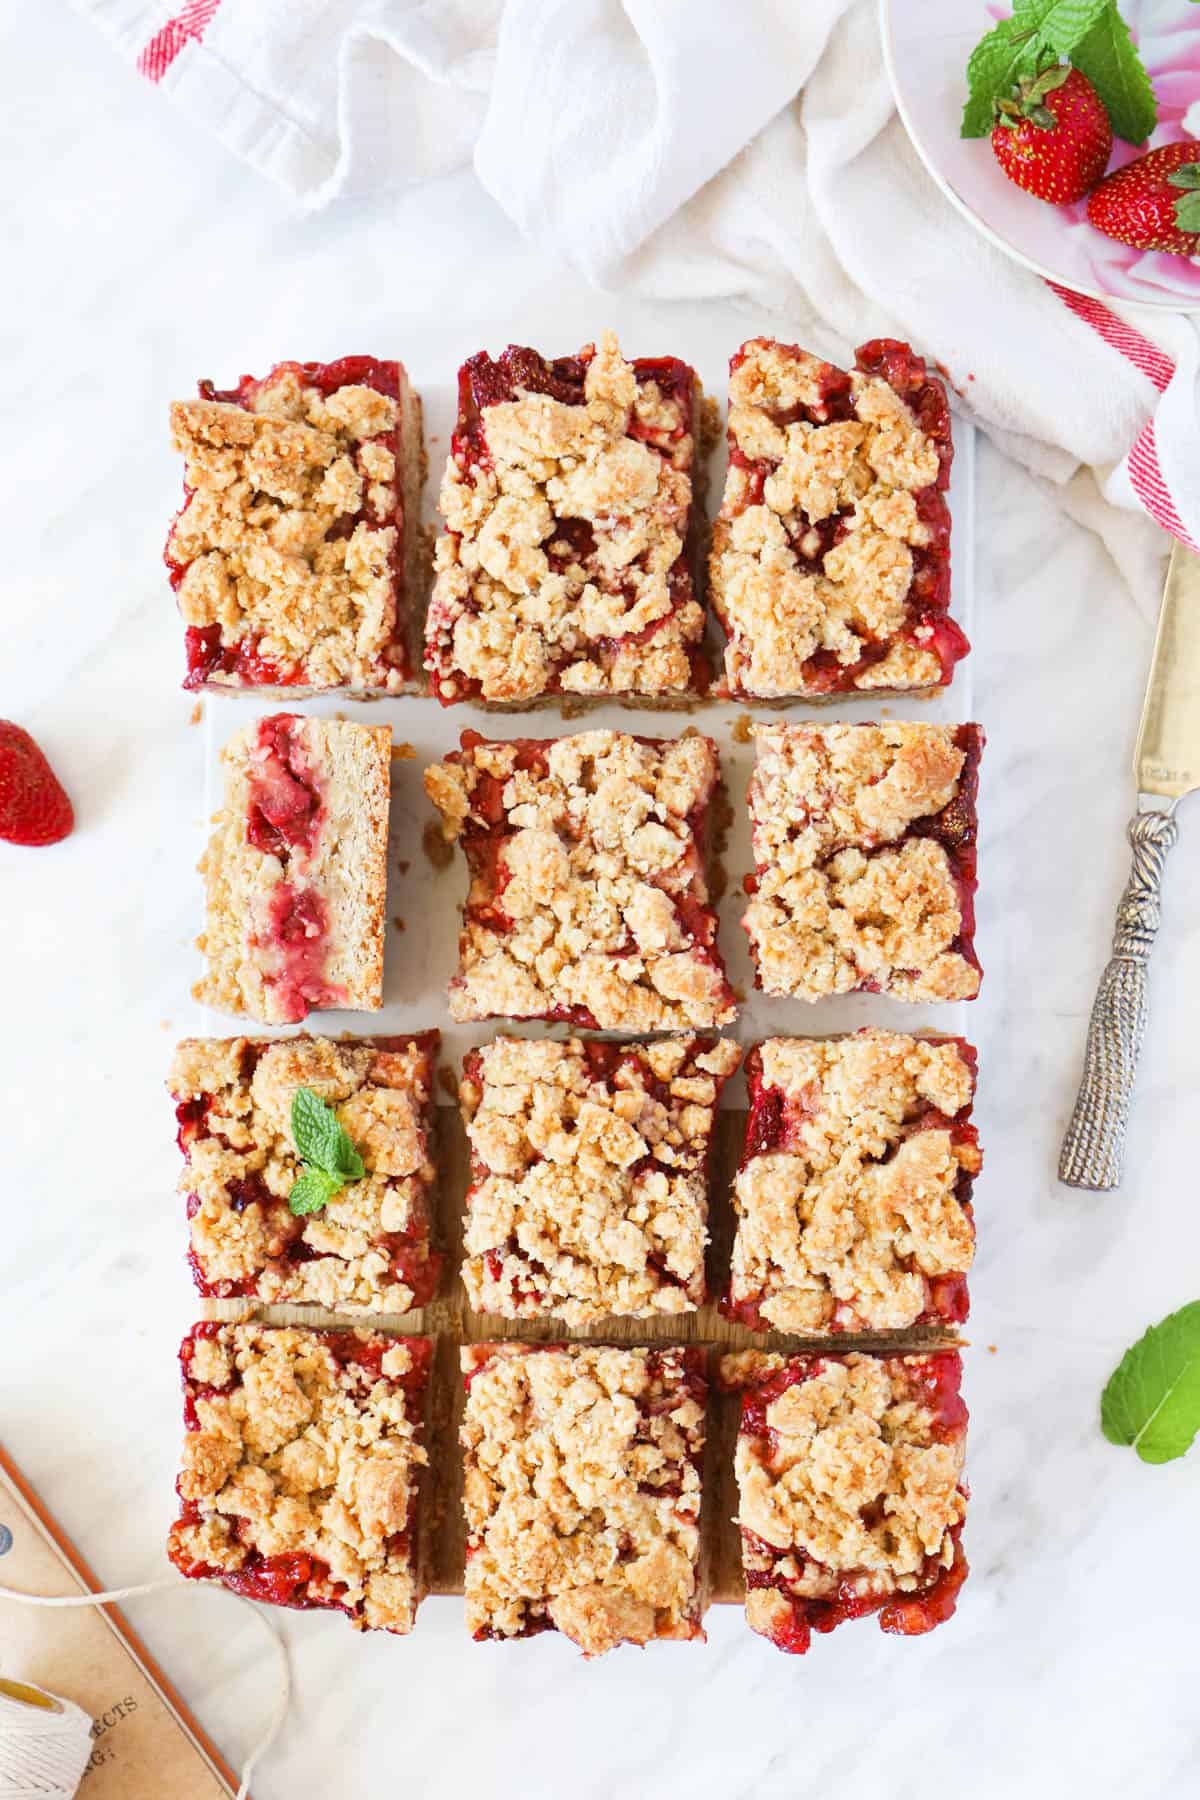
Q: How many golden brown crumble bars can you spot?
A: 12